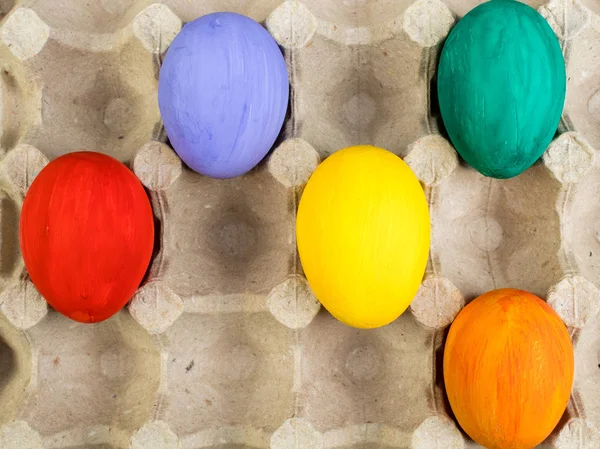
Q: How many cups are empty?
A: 7